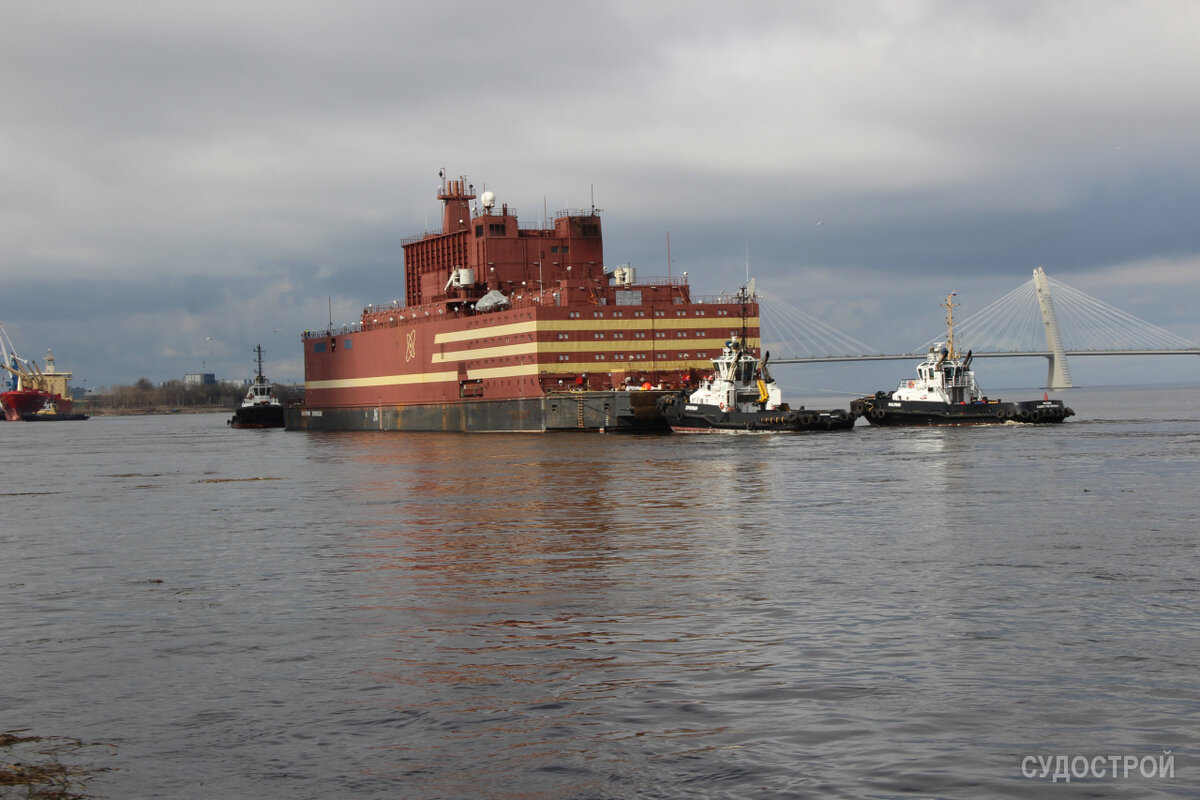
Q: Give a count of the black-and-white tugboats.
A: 3